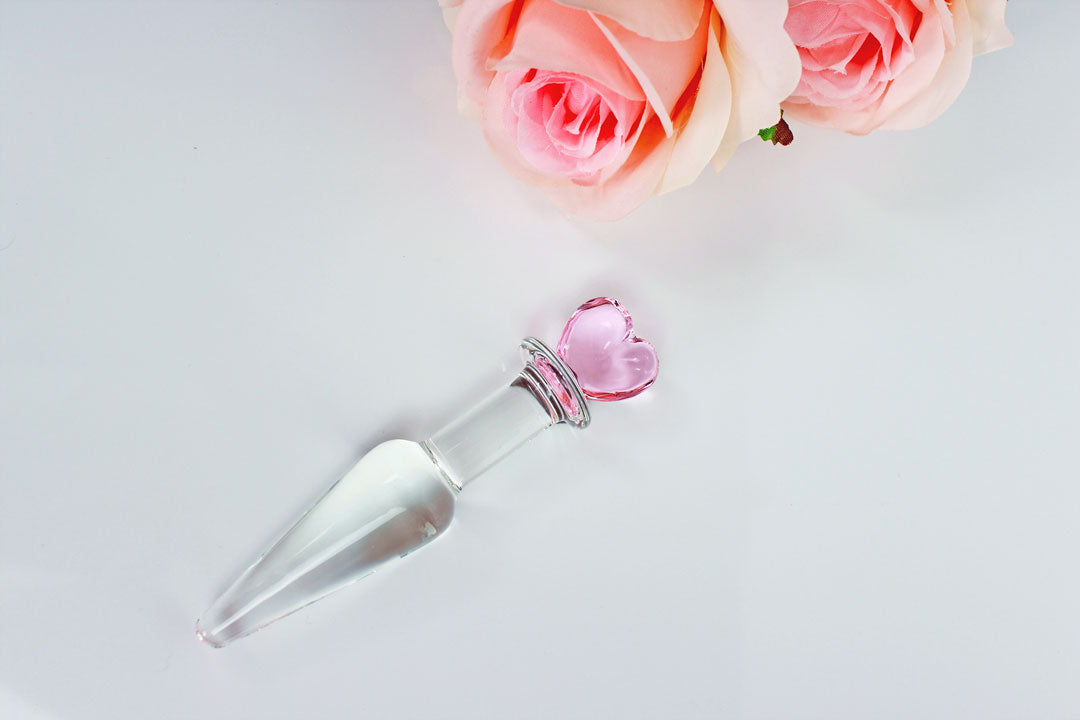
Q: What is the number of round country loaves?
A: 0